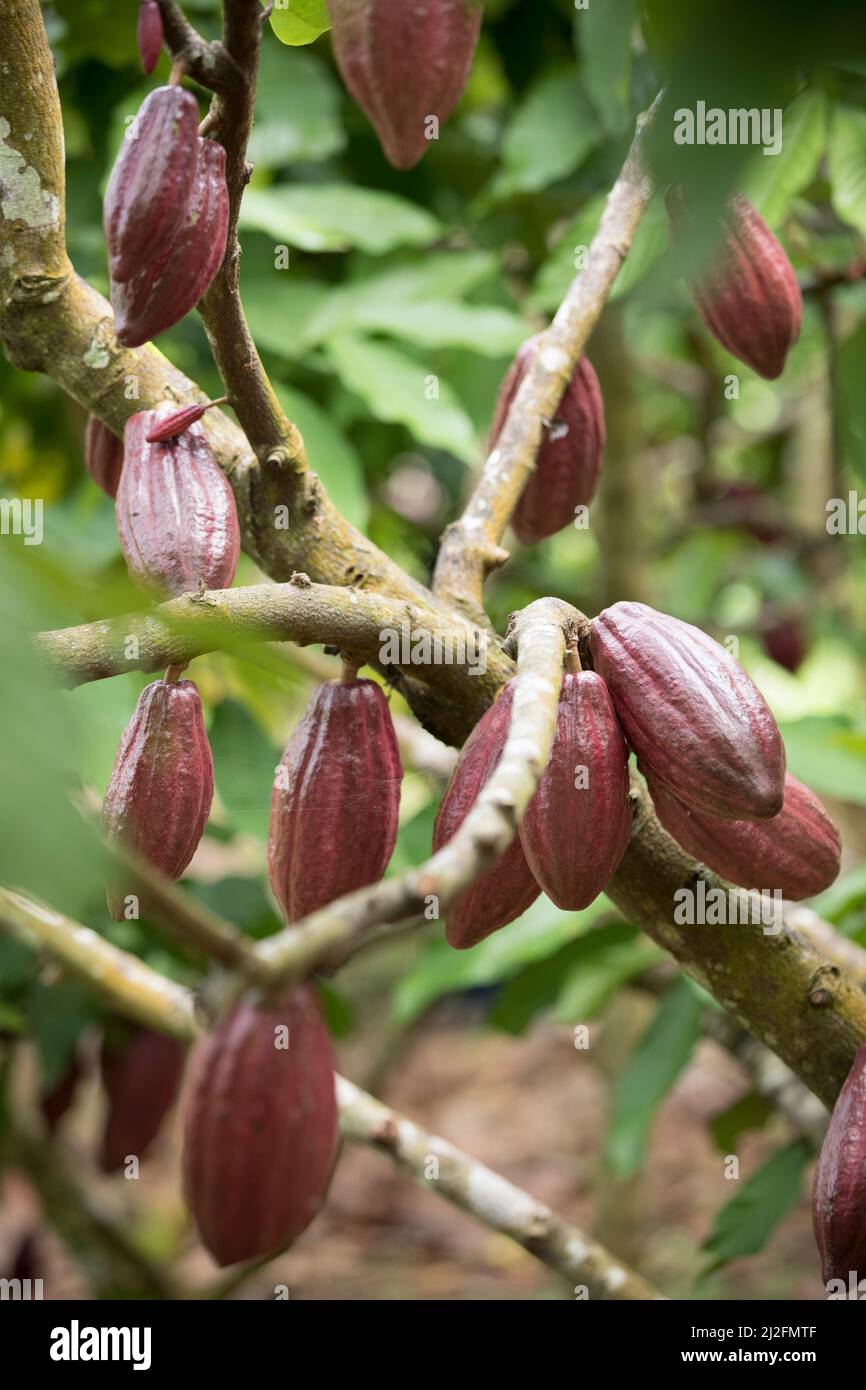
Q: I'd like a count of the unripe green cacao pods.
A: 0